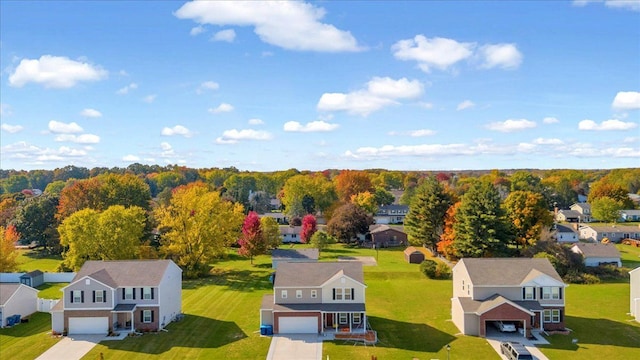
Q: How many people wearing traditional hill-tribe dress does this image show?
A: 0